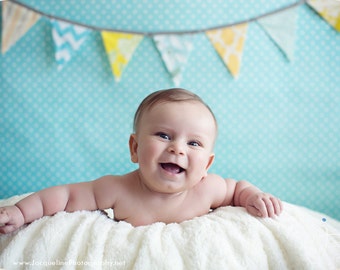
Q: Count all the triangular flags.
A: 7